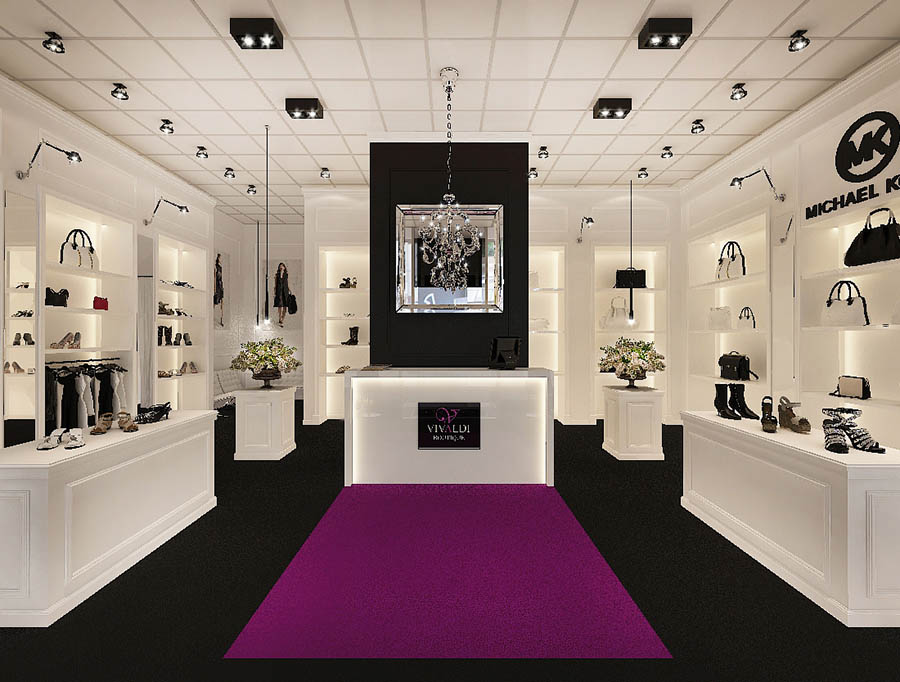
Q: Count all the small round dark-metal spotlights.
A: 14